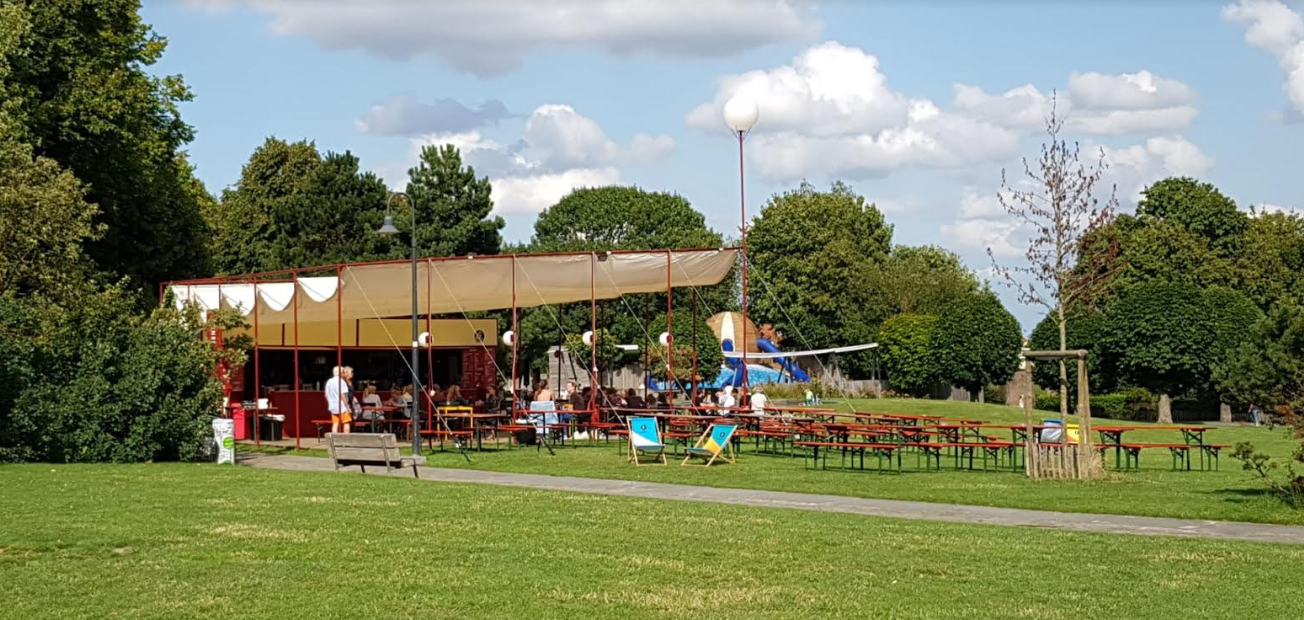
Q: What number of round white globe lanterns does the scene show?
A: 5